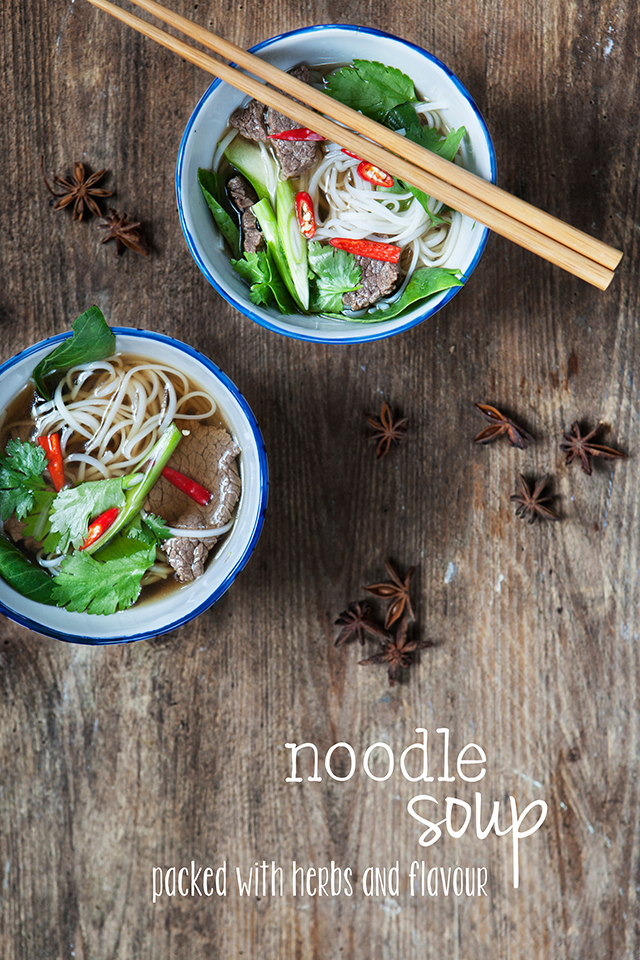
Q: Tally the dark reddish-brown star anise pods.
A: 9